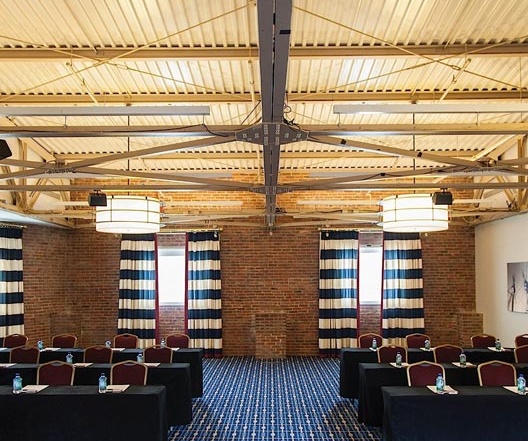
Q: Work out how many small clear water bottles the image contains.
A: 14